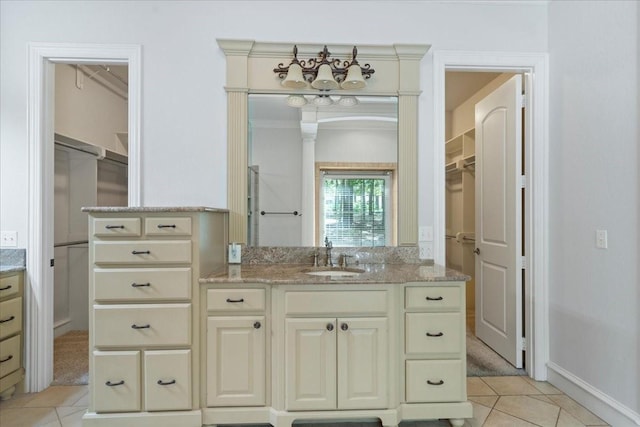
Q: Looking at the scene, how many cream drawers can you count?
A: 14